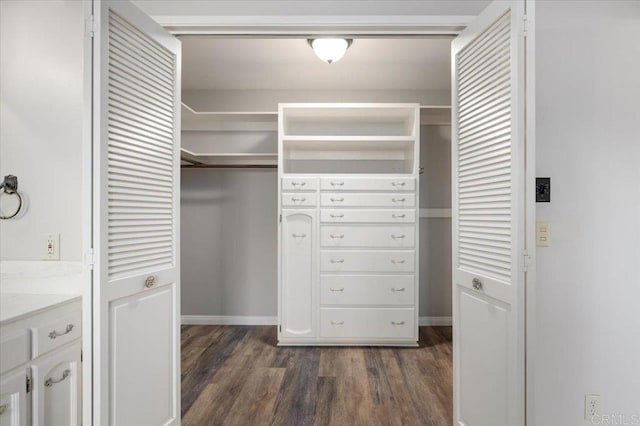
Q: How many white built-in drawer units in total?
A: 1